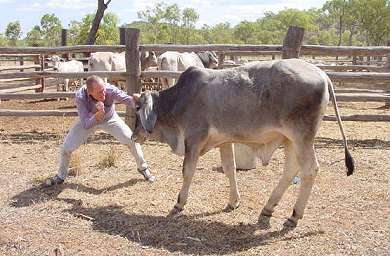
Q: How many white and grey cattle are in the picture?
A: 4